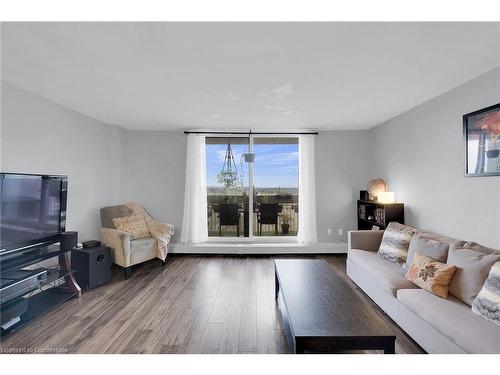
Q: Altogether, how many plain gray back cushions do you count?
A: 2